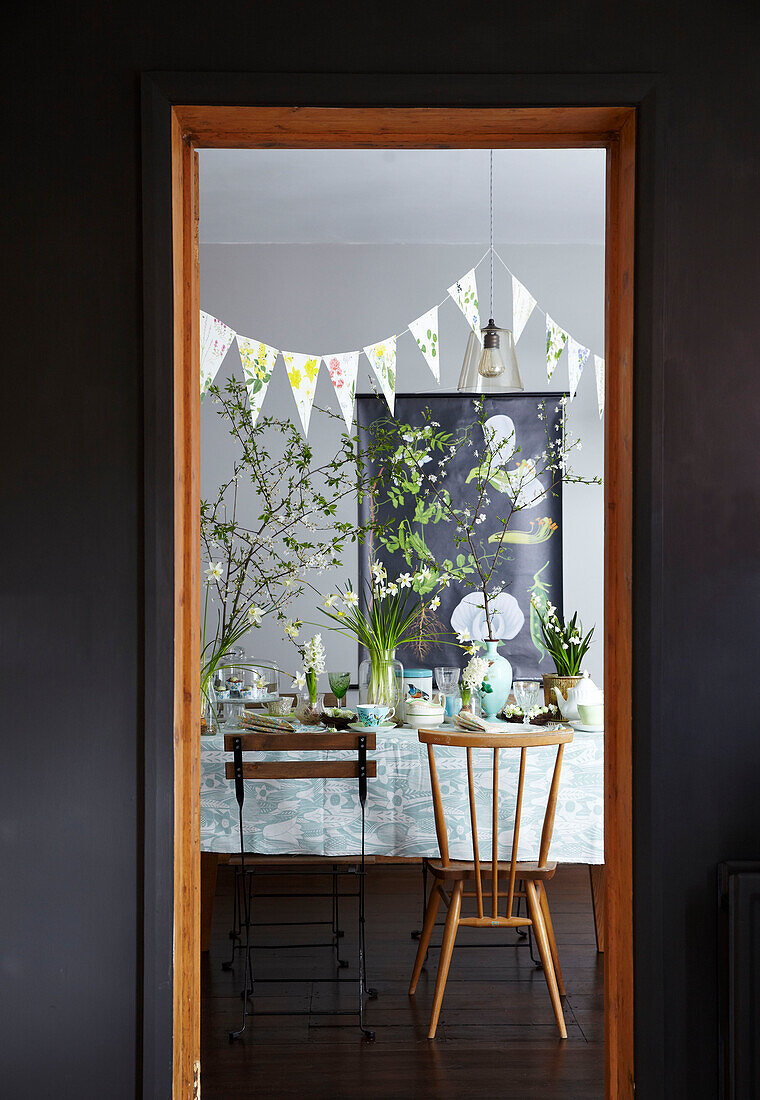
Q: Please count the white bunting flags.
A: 11